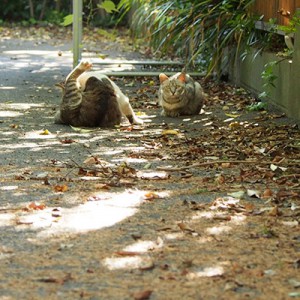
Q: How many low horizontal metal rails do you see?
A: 2